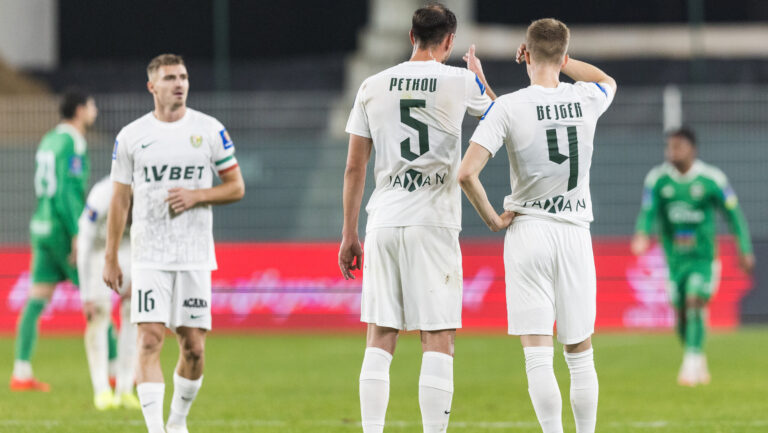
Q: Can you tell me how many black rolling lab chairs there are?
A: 0